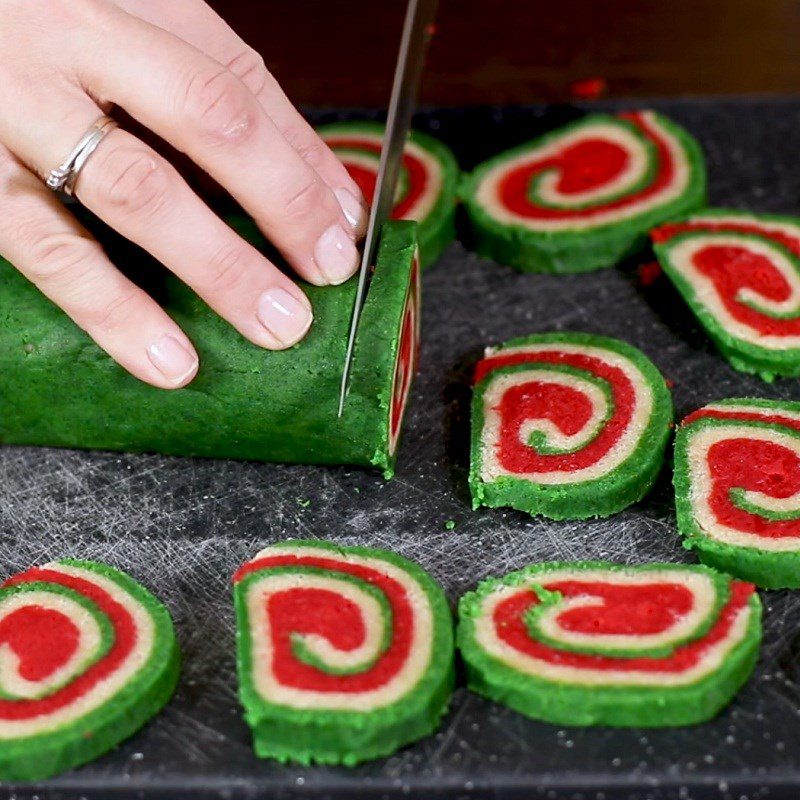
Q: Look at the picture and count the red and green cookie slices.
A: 8